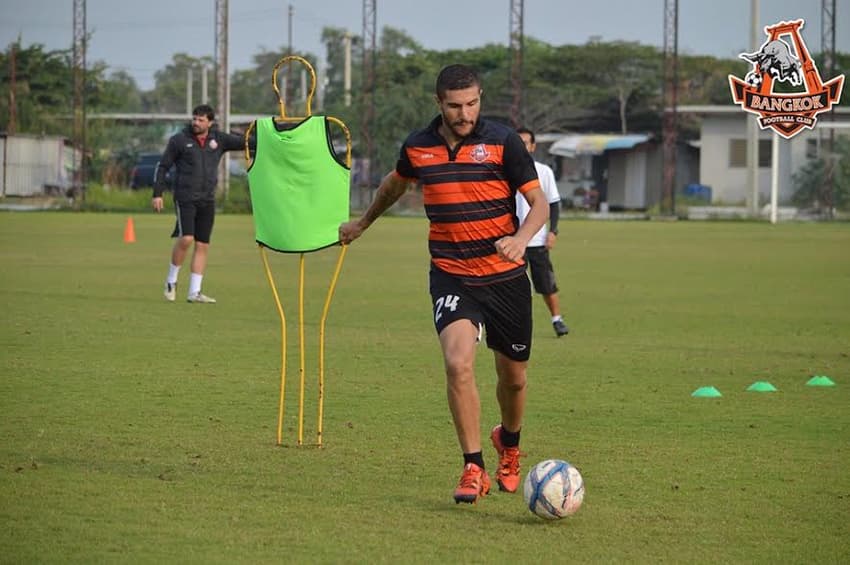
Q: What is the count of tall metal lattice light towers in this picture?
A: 6